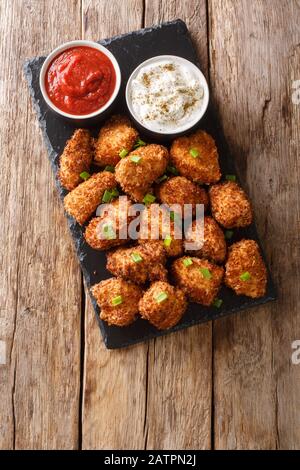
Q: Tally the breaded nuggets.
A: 15